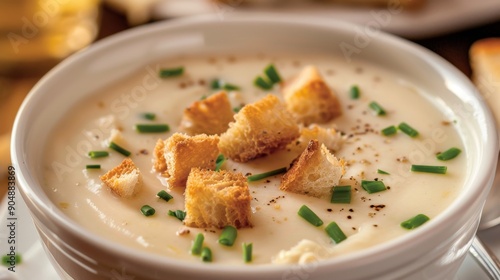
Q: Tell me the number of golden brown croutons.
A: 8